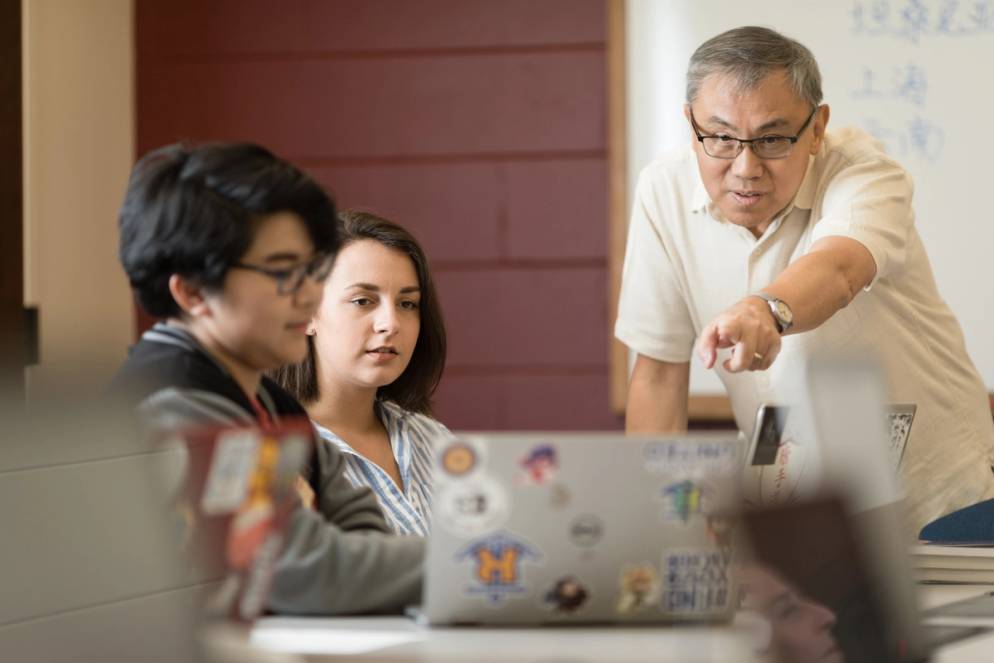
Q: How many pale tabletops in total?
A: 1